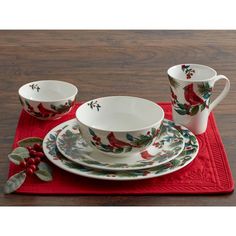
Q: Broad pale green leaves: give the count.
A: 4